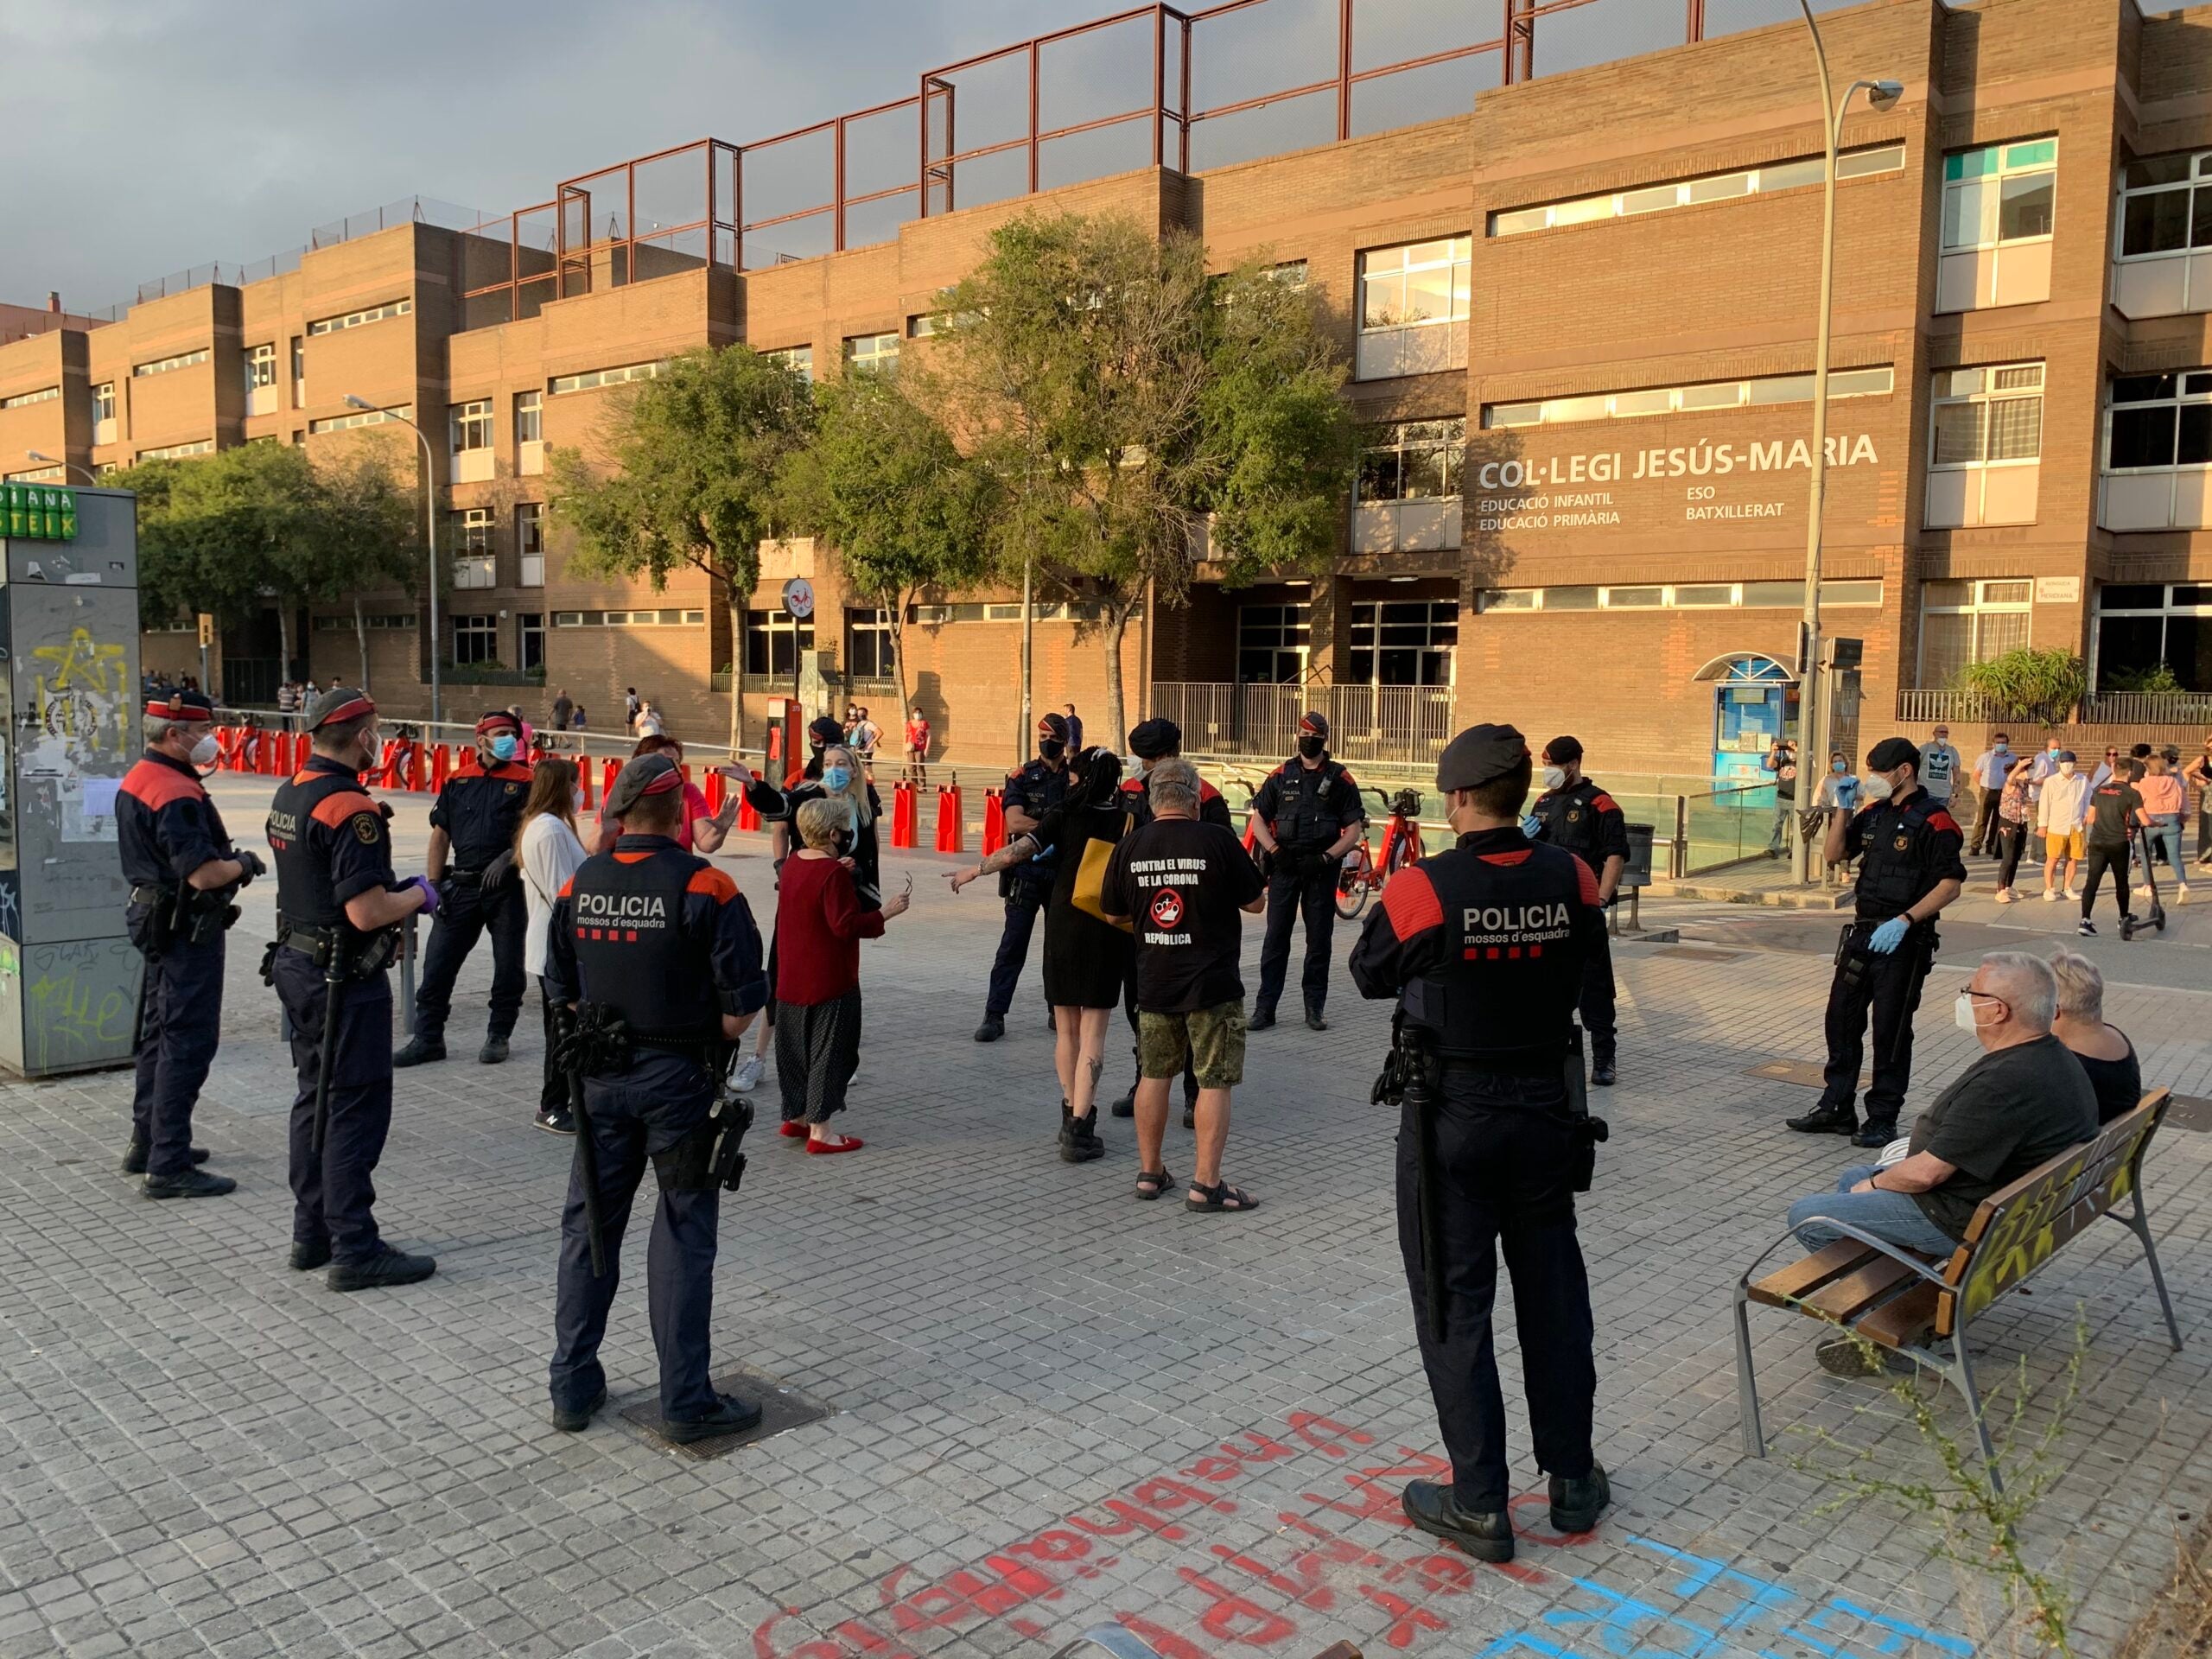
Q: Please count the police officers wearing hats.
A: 11